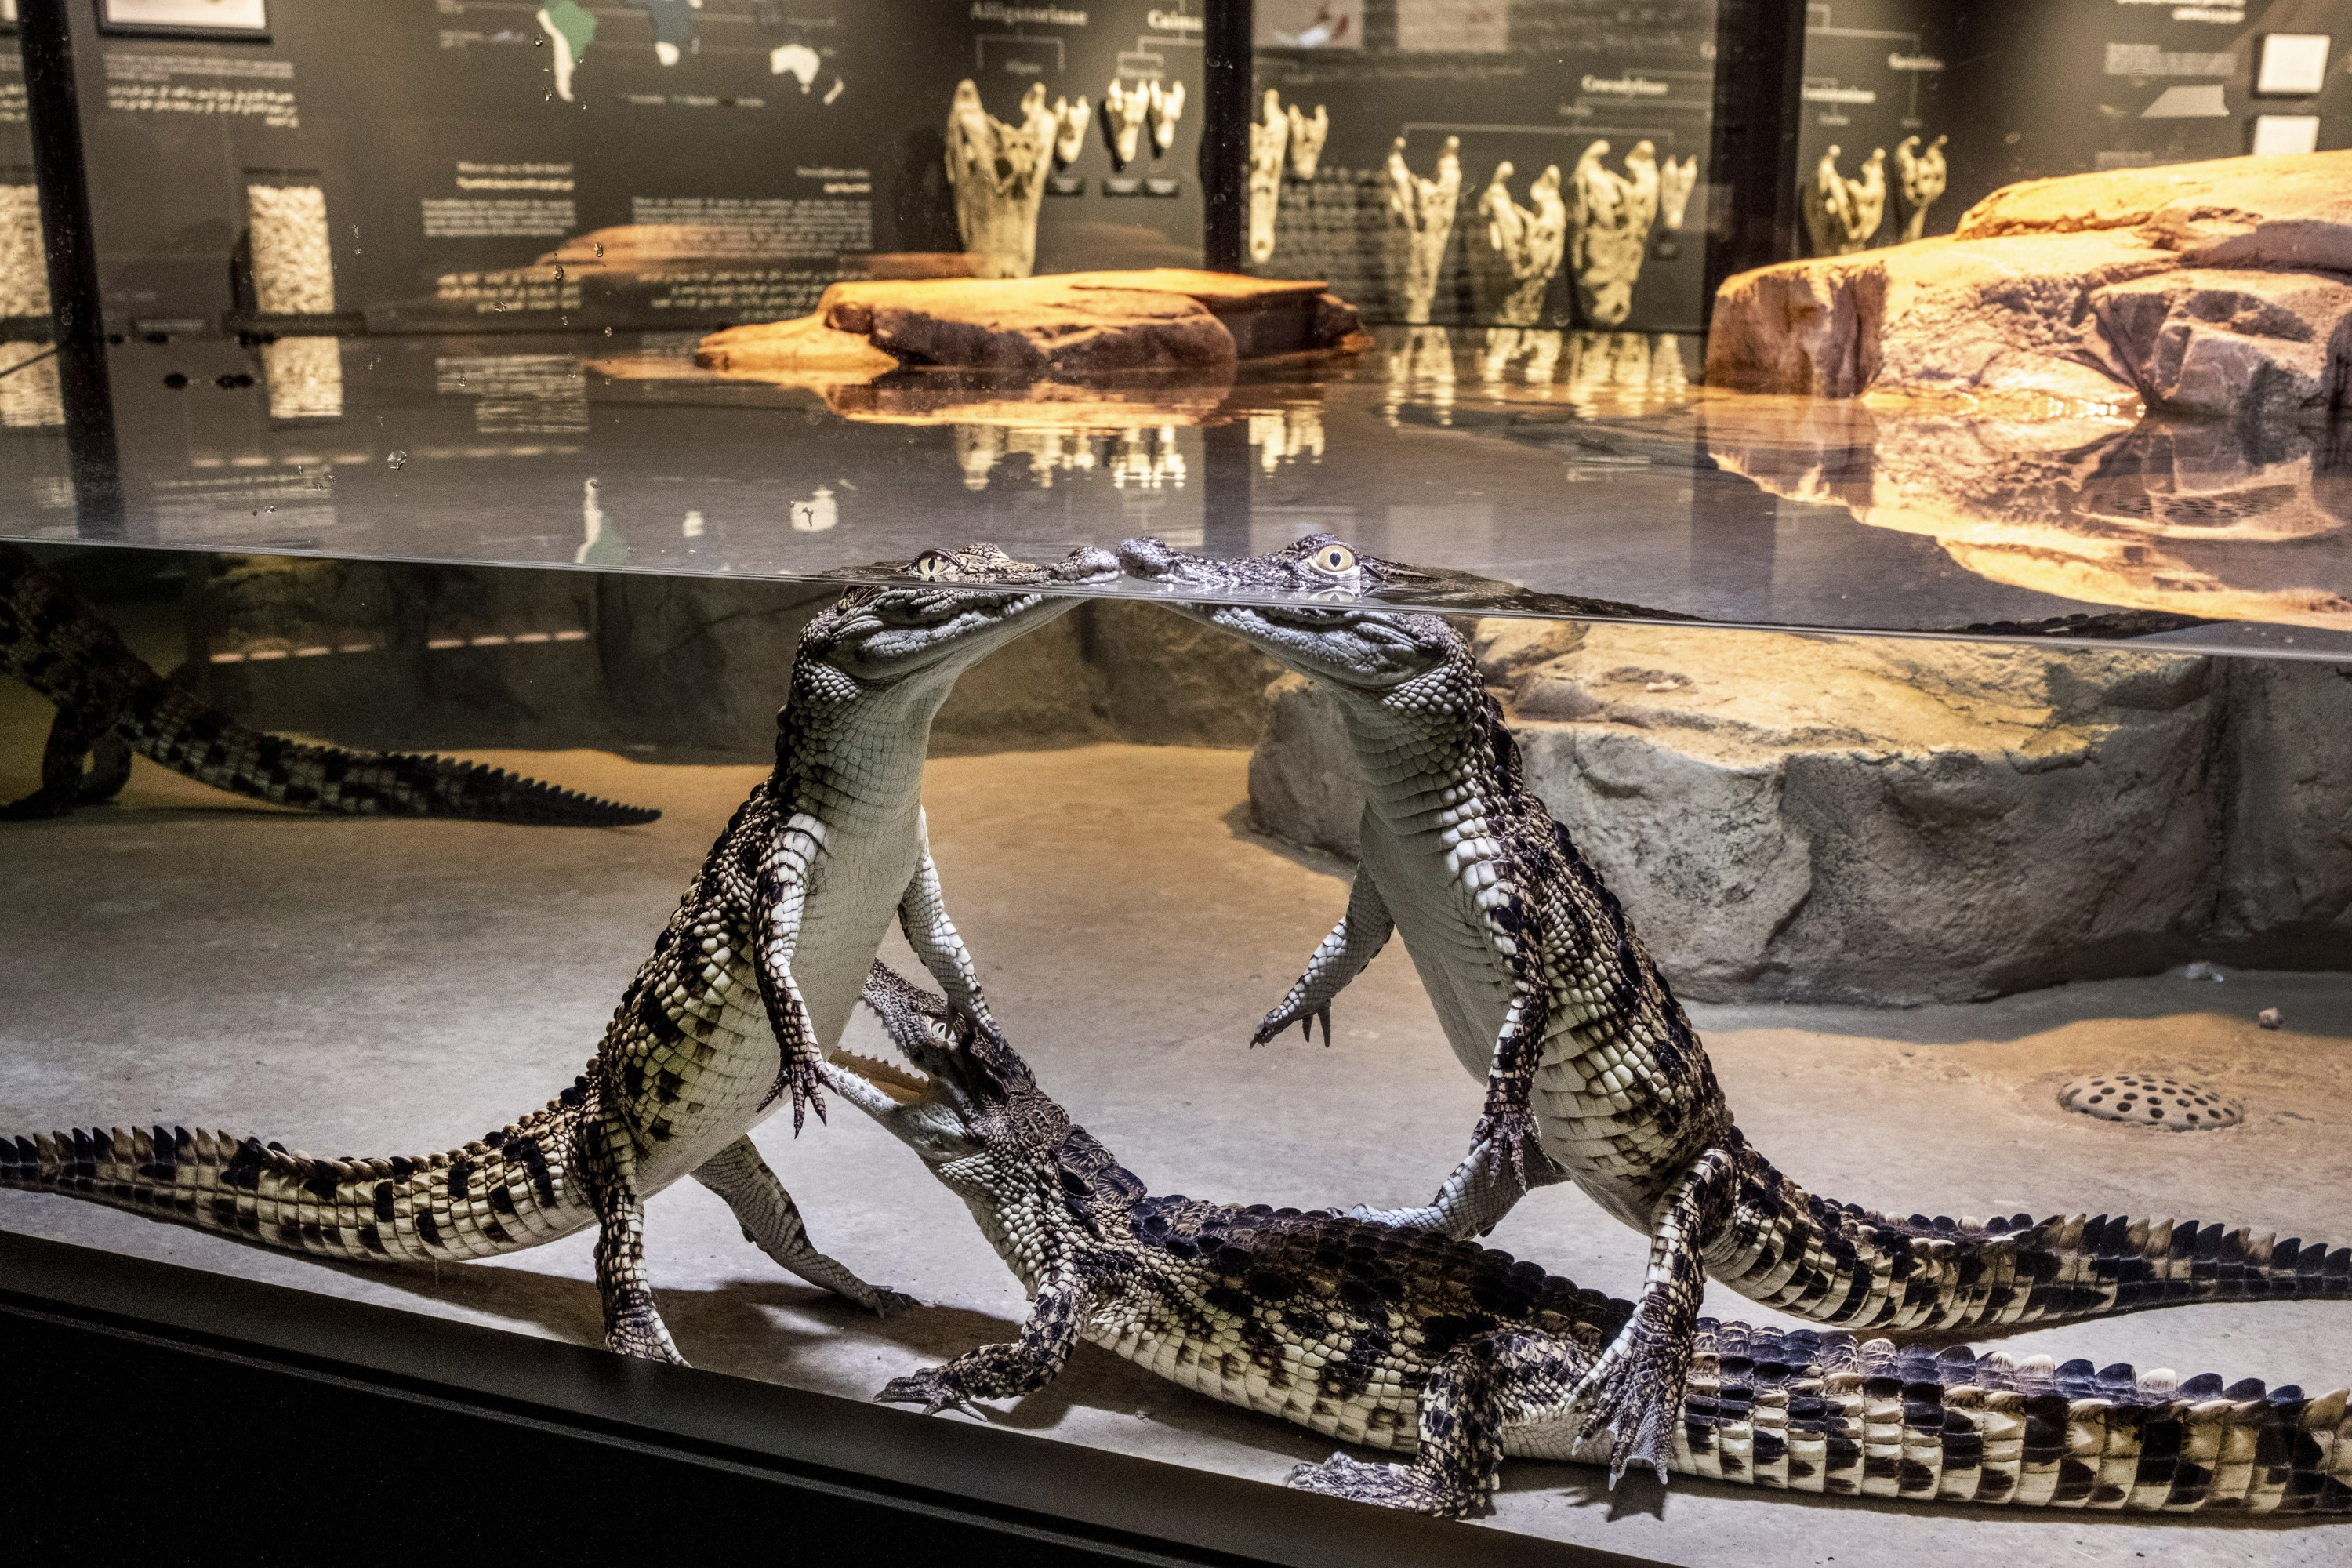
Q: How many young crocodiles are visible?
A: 4